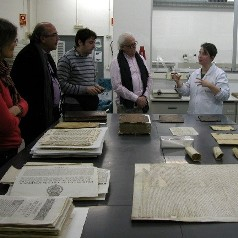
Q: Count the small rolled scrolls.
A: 3